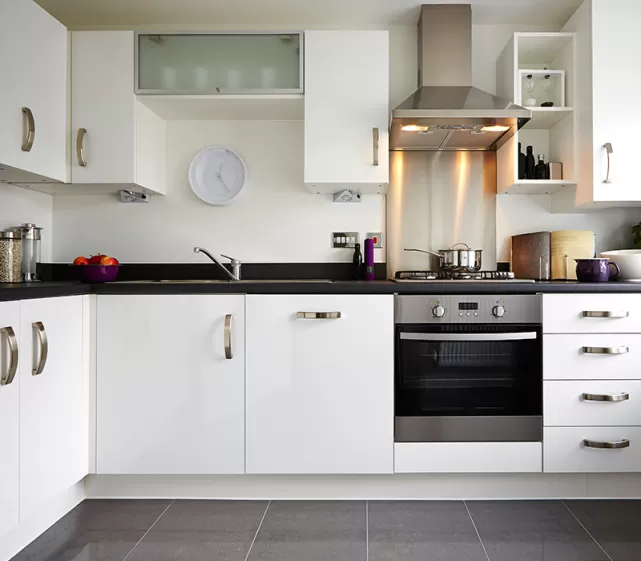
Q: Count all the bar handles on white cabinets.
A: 12